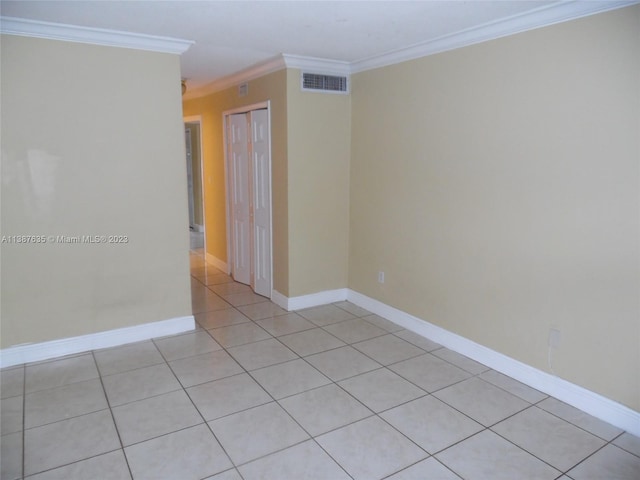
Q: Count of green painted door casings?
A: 0